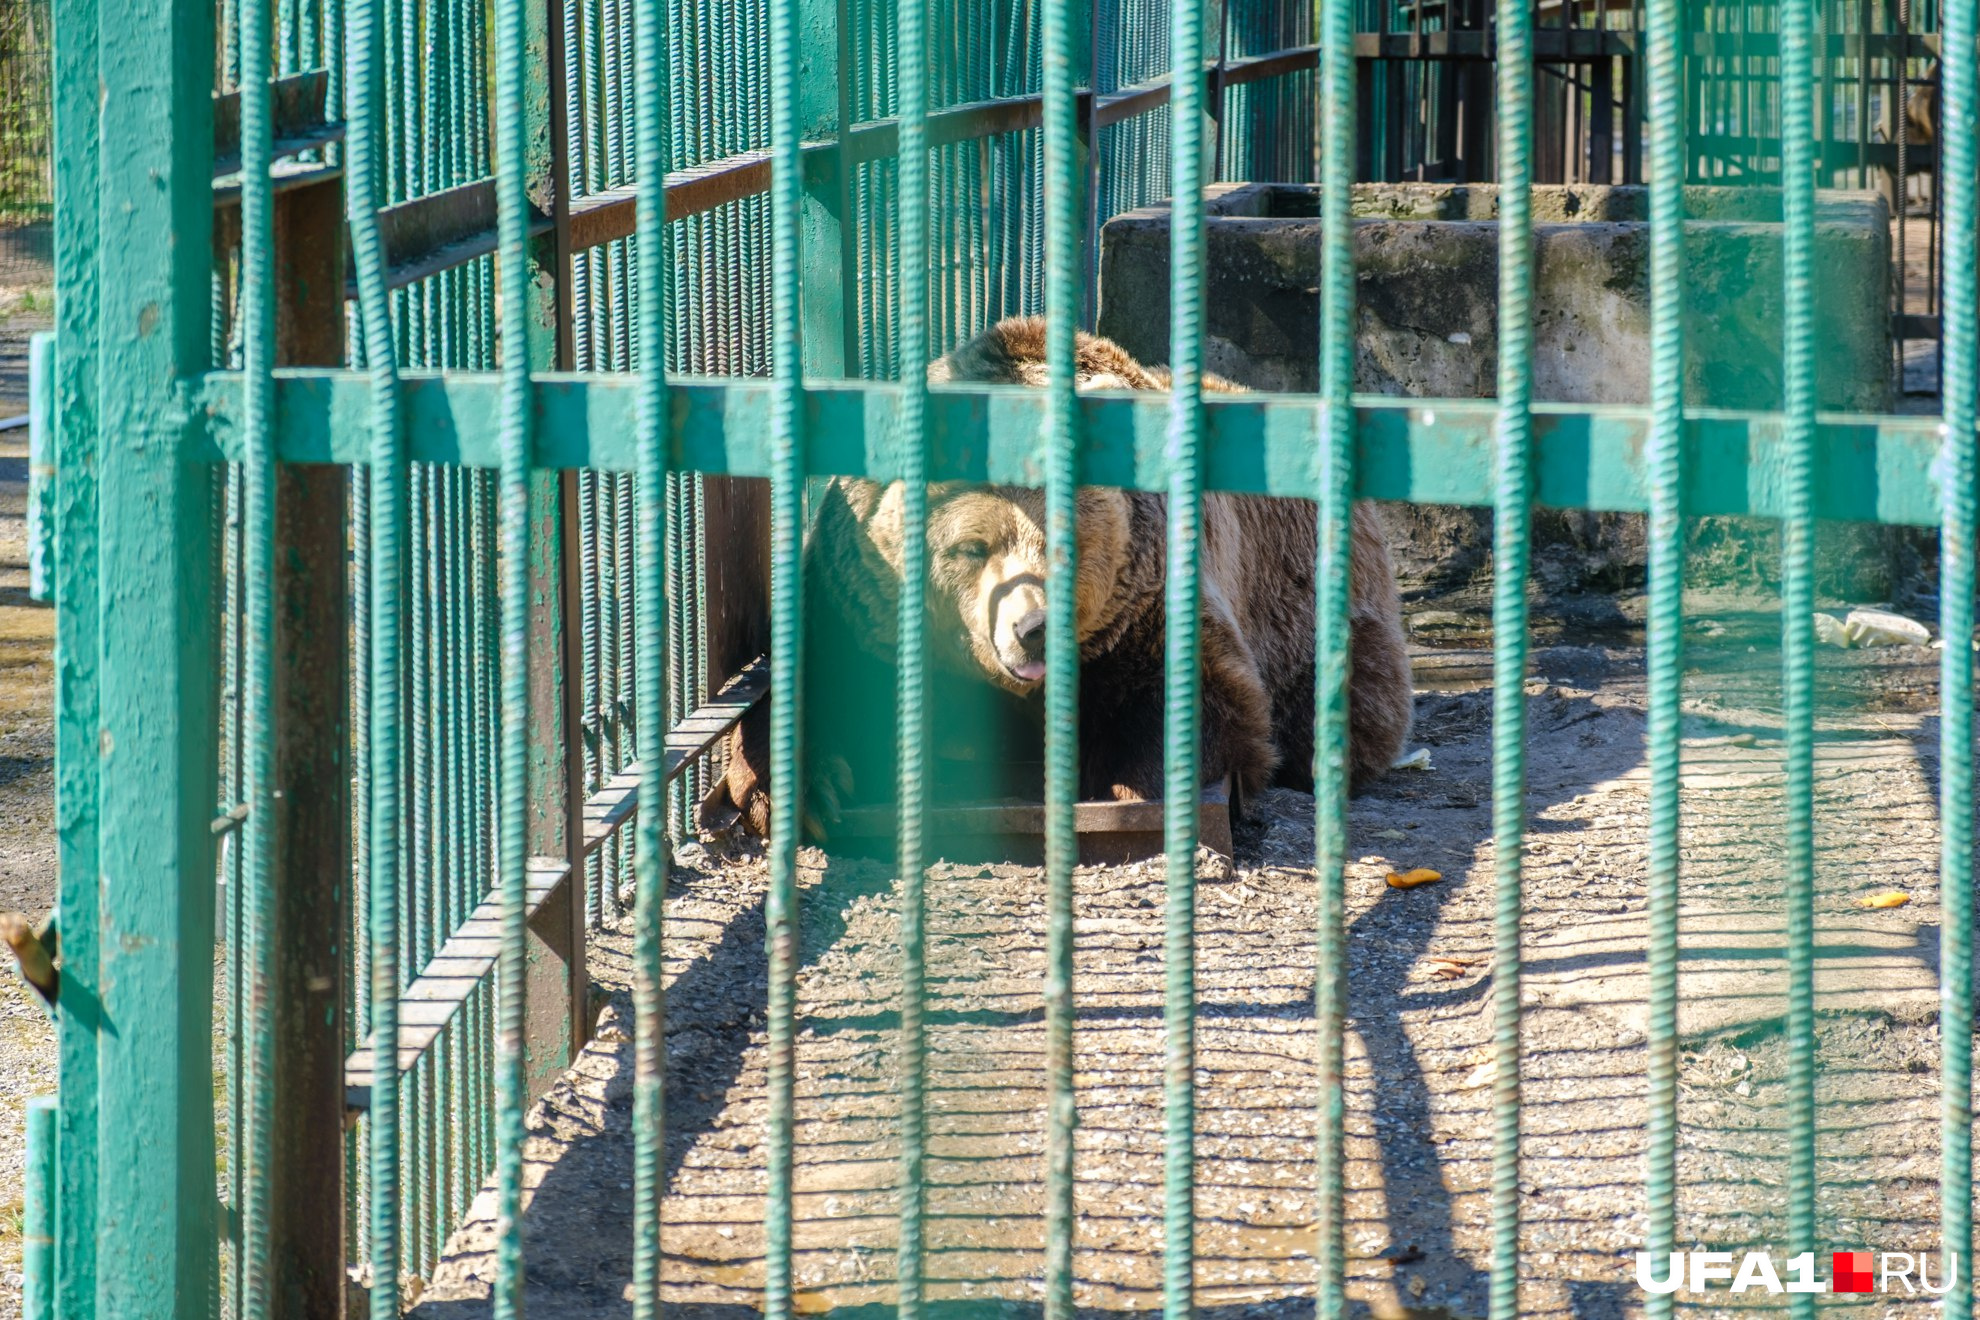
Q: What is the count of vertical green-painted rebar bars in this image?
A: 13